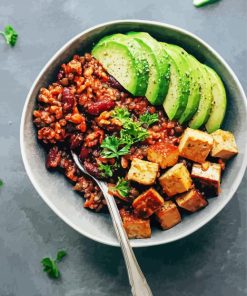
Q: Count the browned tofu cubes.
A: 10